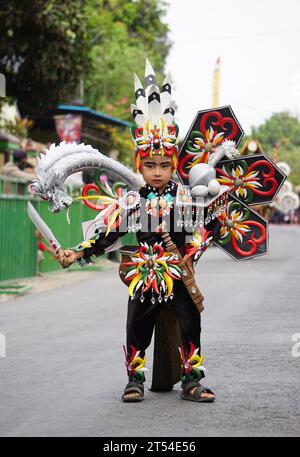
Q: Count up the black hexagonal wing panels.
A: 3